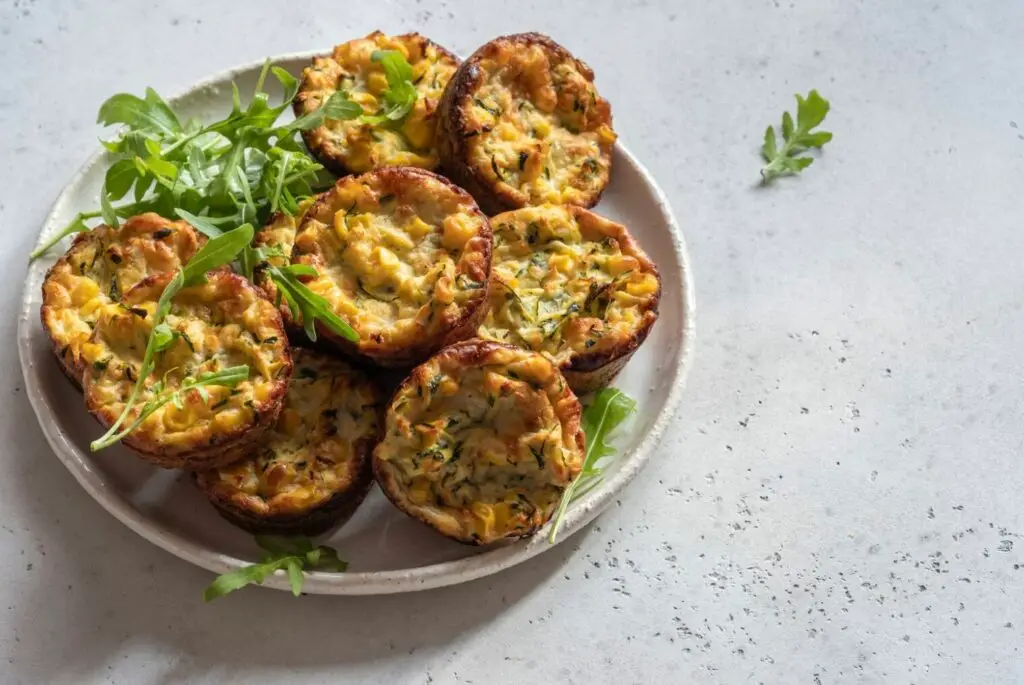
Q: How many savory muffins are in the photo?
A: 9